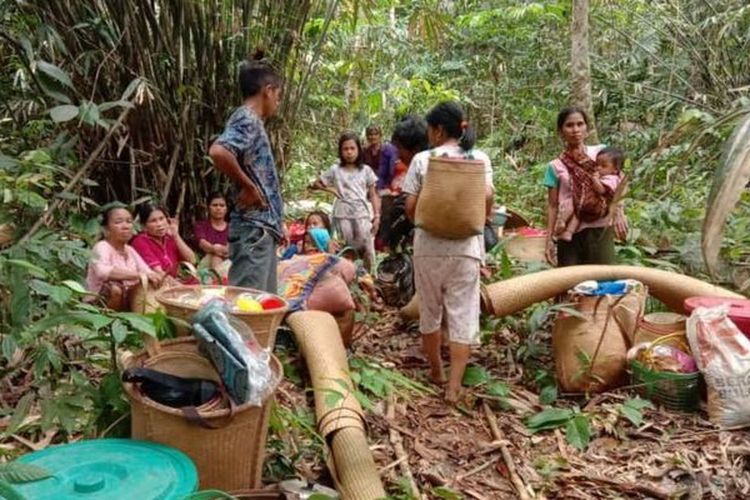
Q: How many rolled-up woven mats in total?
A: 2